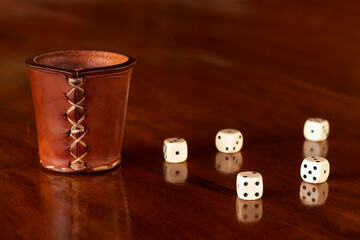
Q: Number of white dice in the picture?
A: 5